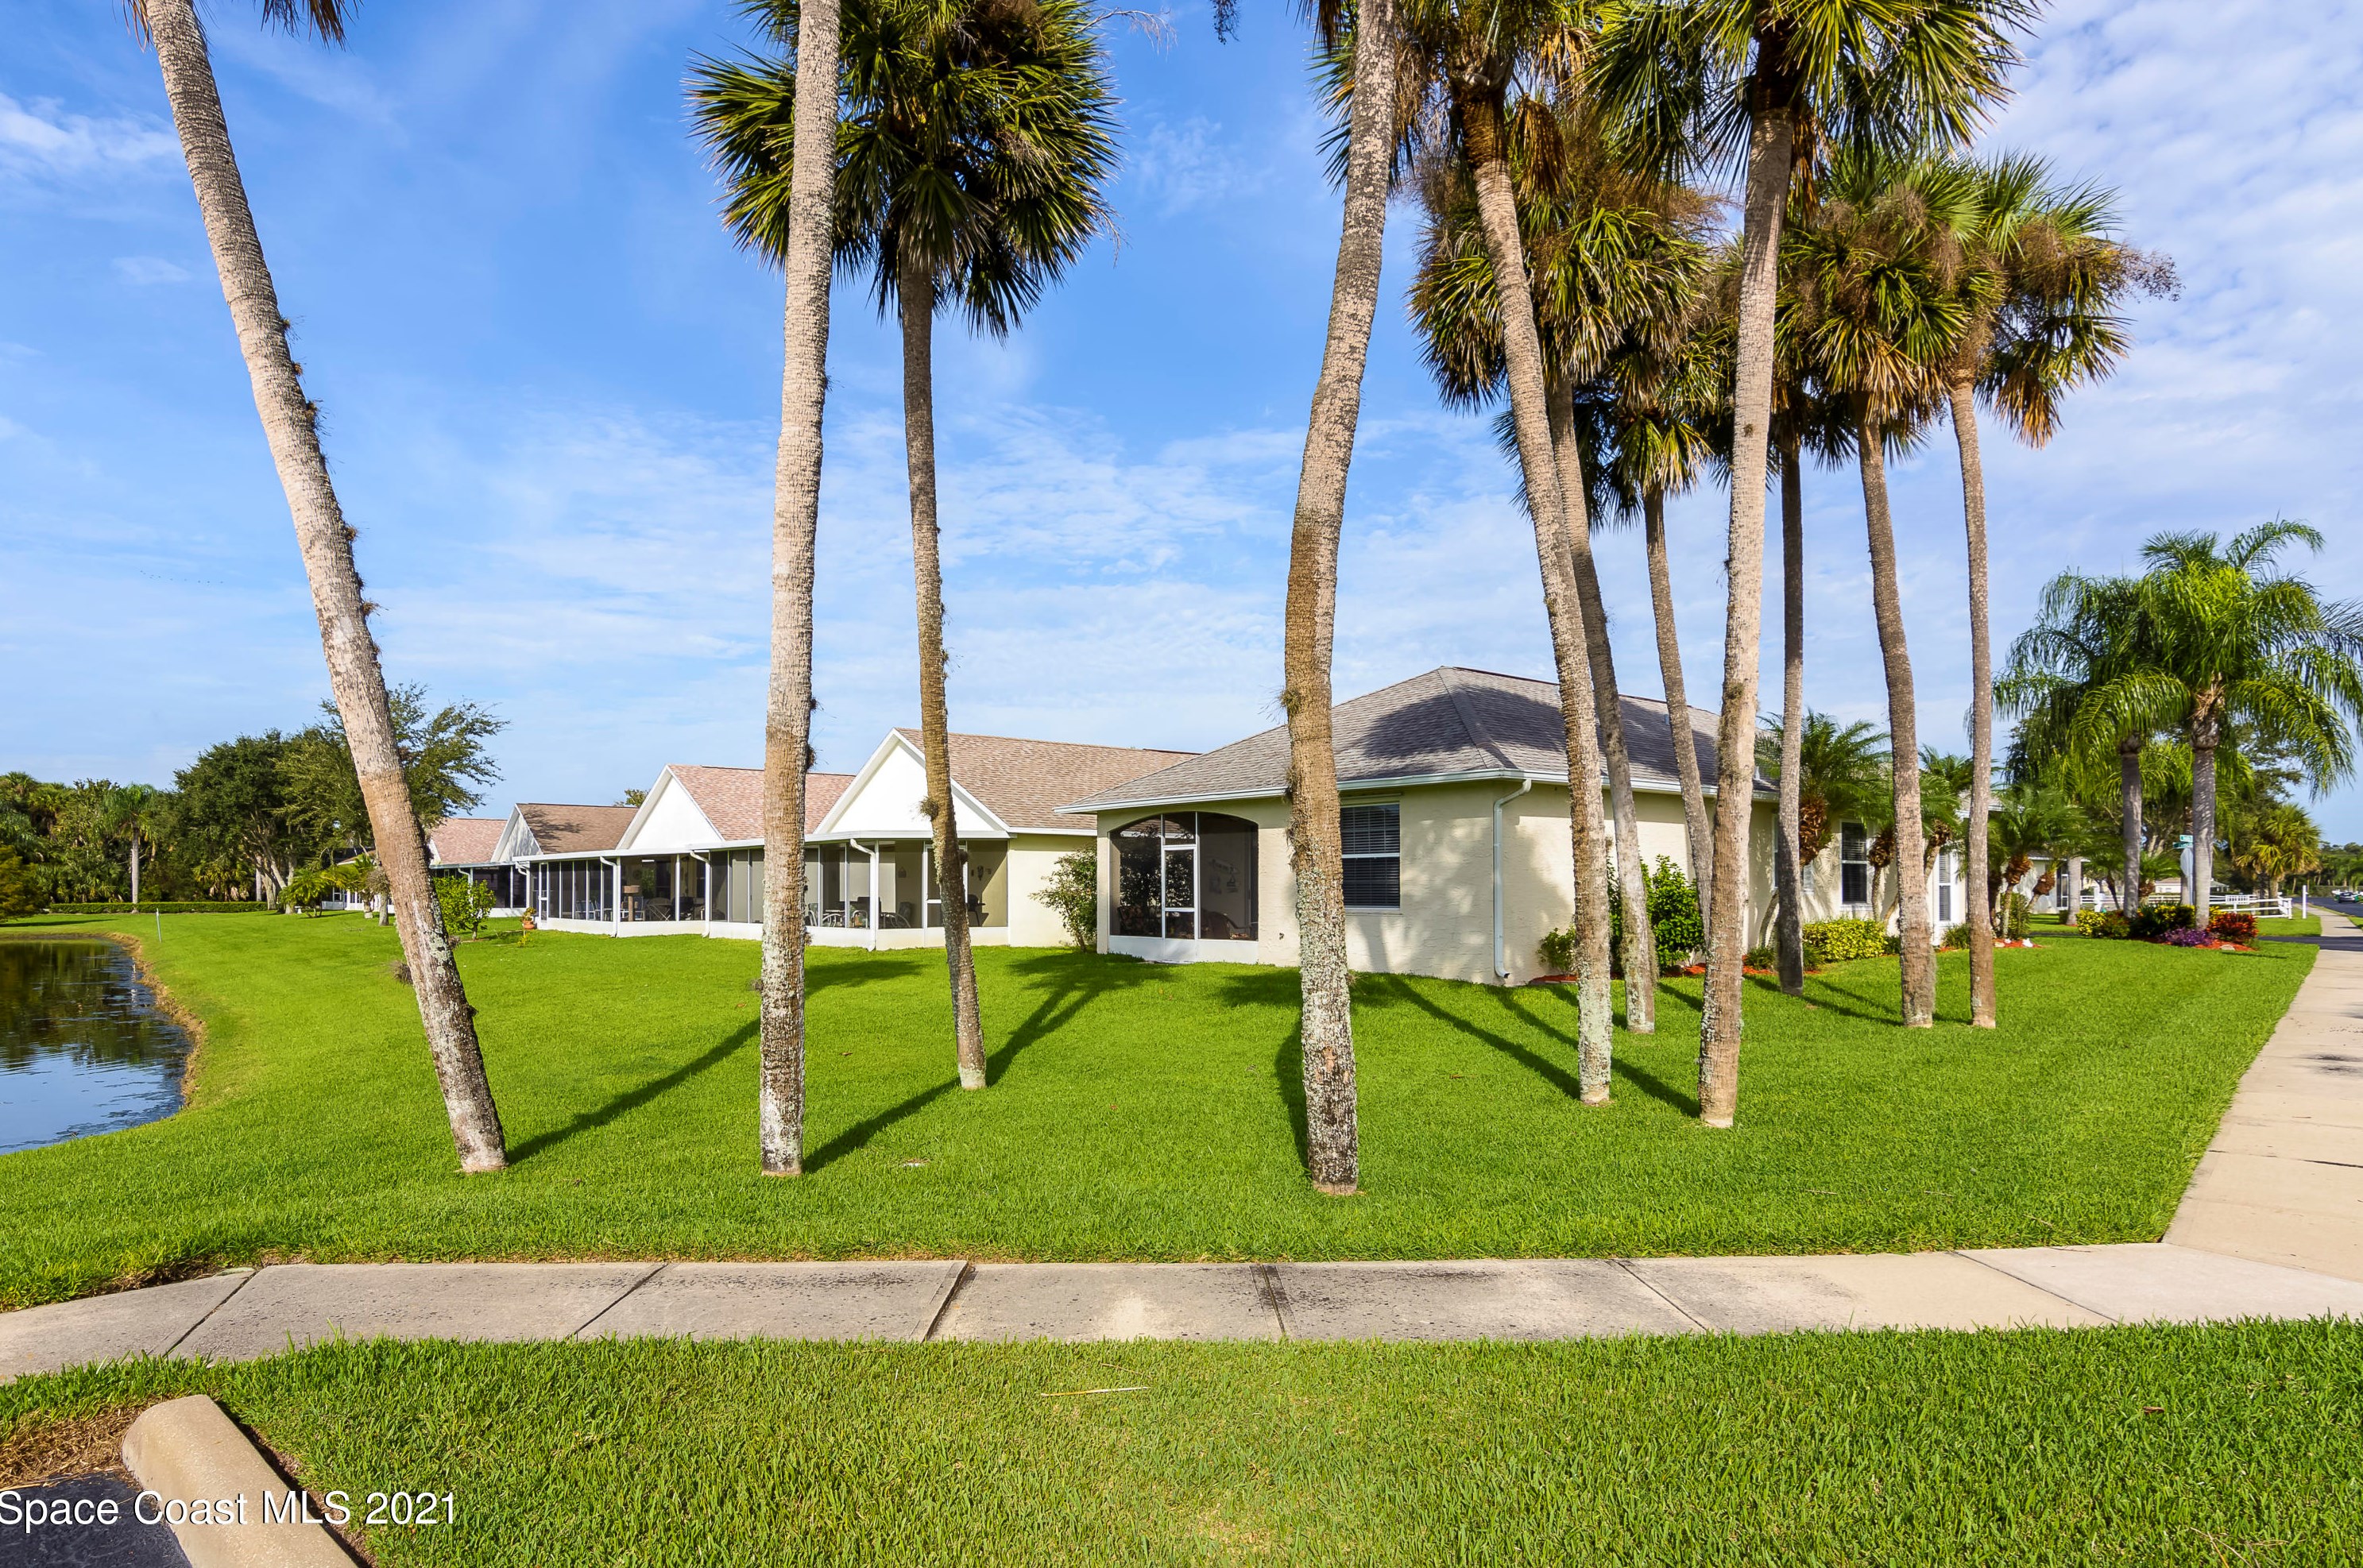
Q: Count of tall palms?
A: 11